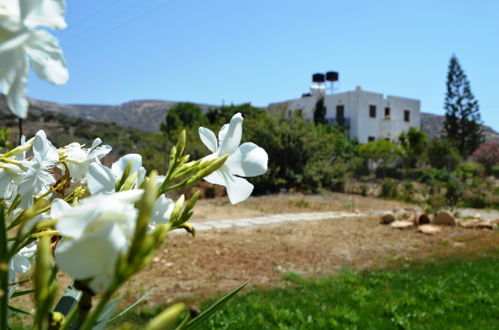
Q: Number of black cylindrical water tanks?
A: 2